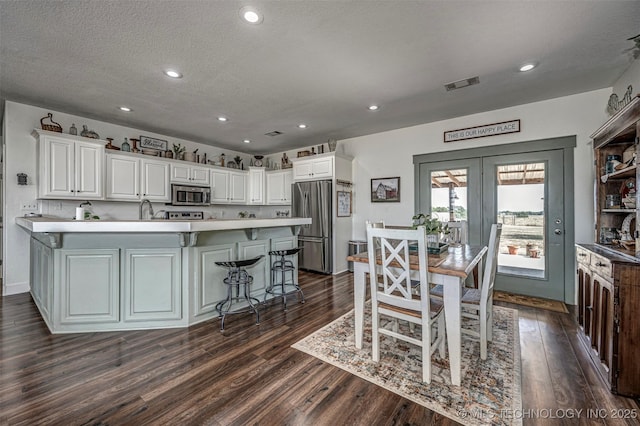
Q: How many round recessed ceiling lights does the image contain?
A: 8